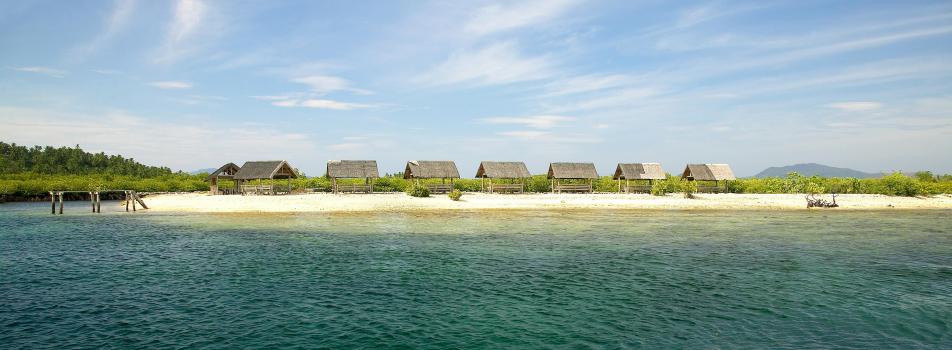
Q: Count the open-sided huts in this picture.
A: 8